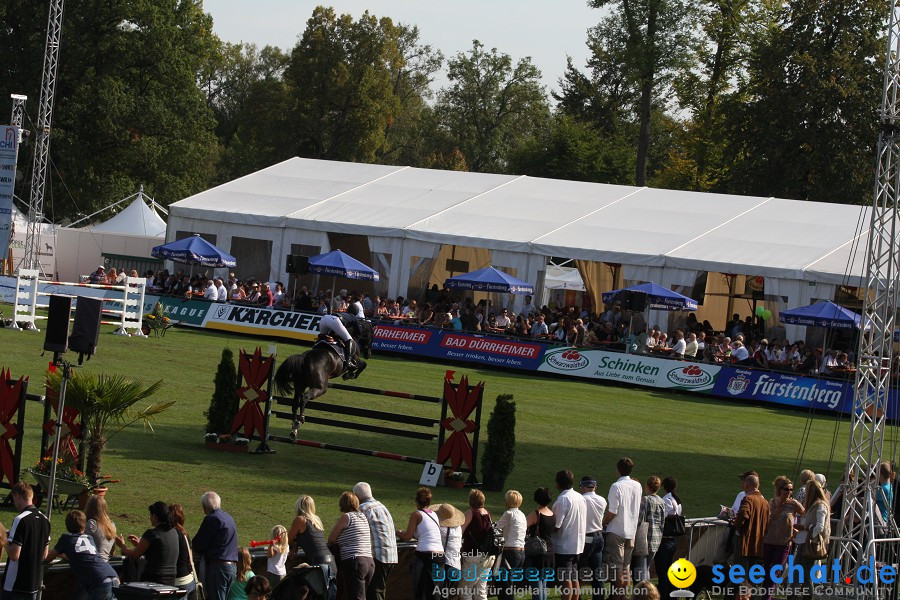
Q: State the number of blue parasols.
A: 5